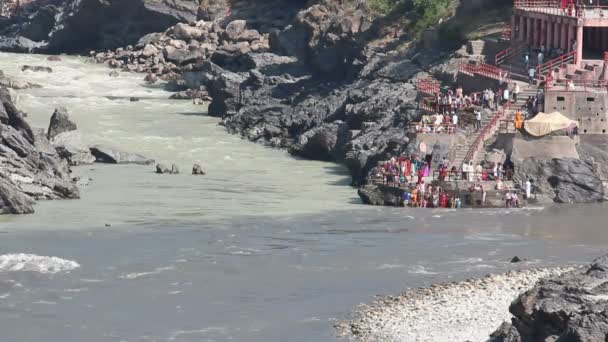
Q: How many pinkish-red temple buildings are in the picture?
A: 1